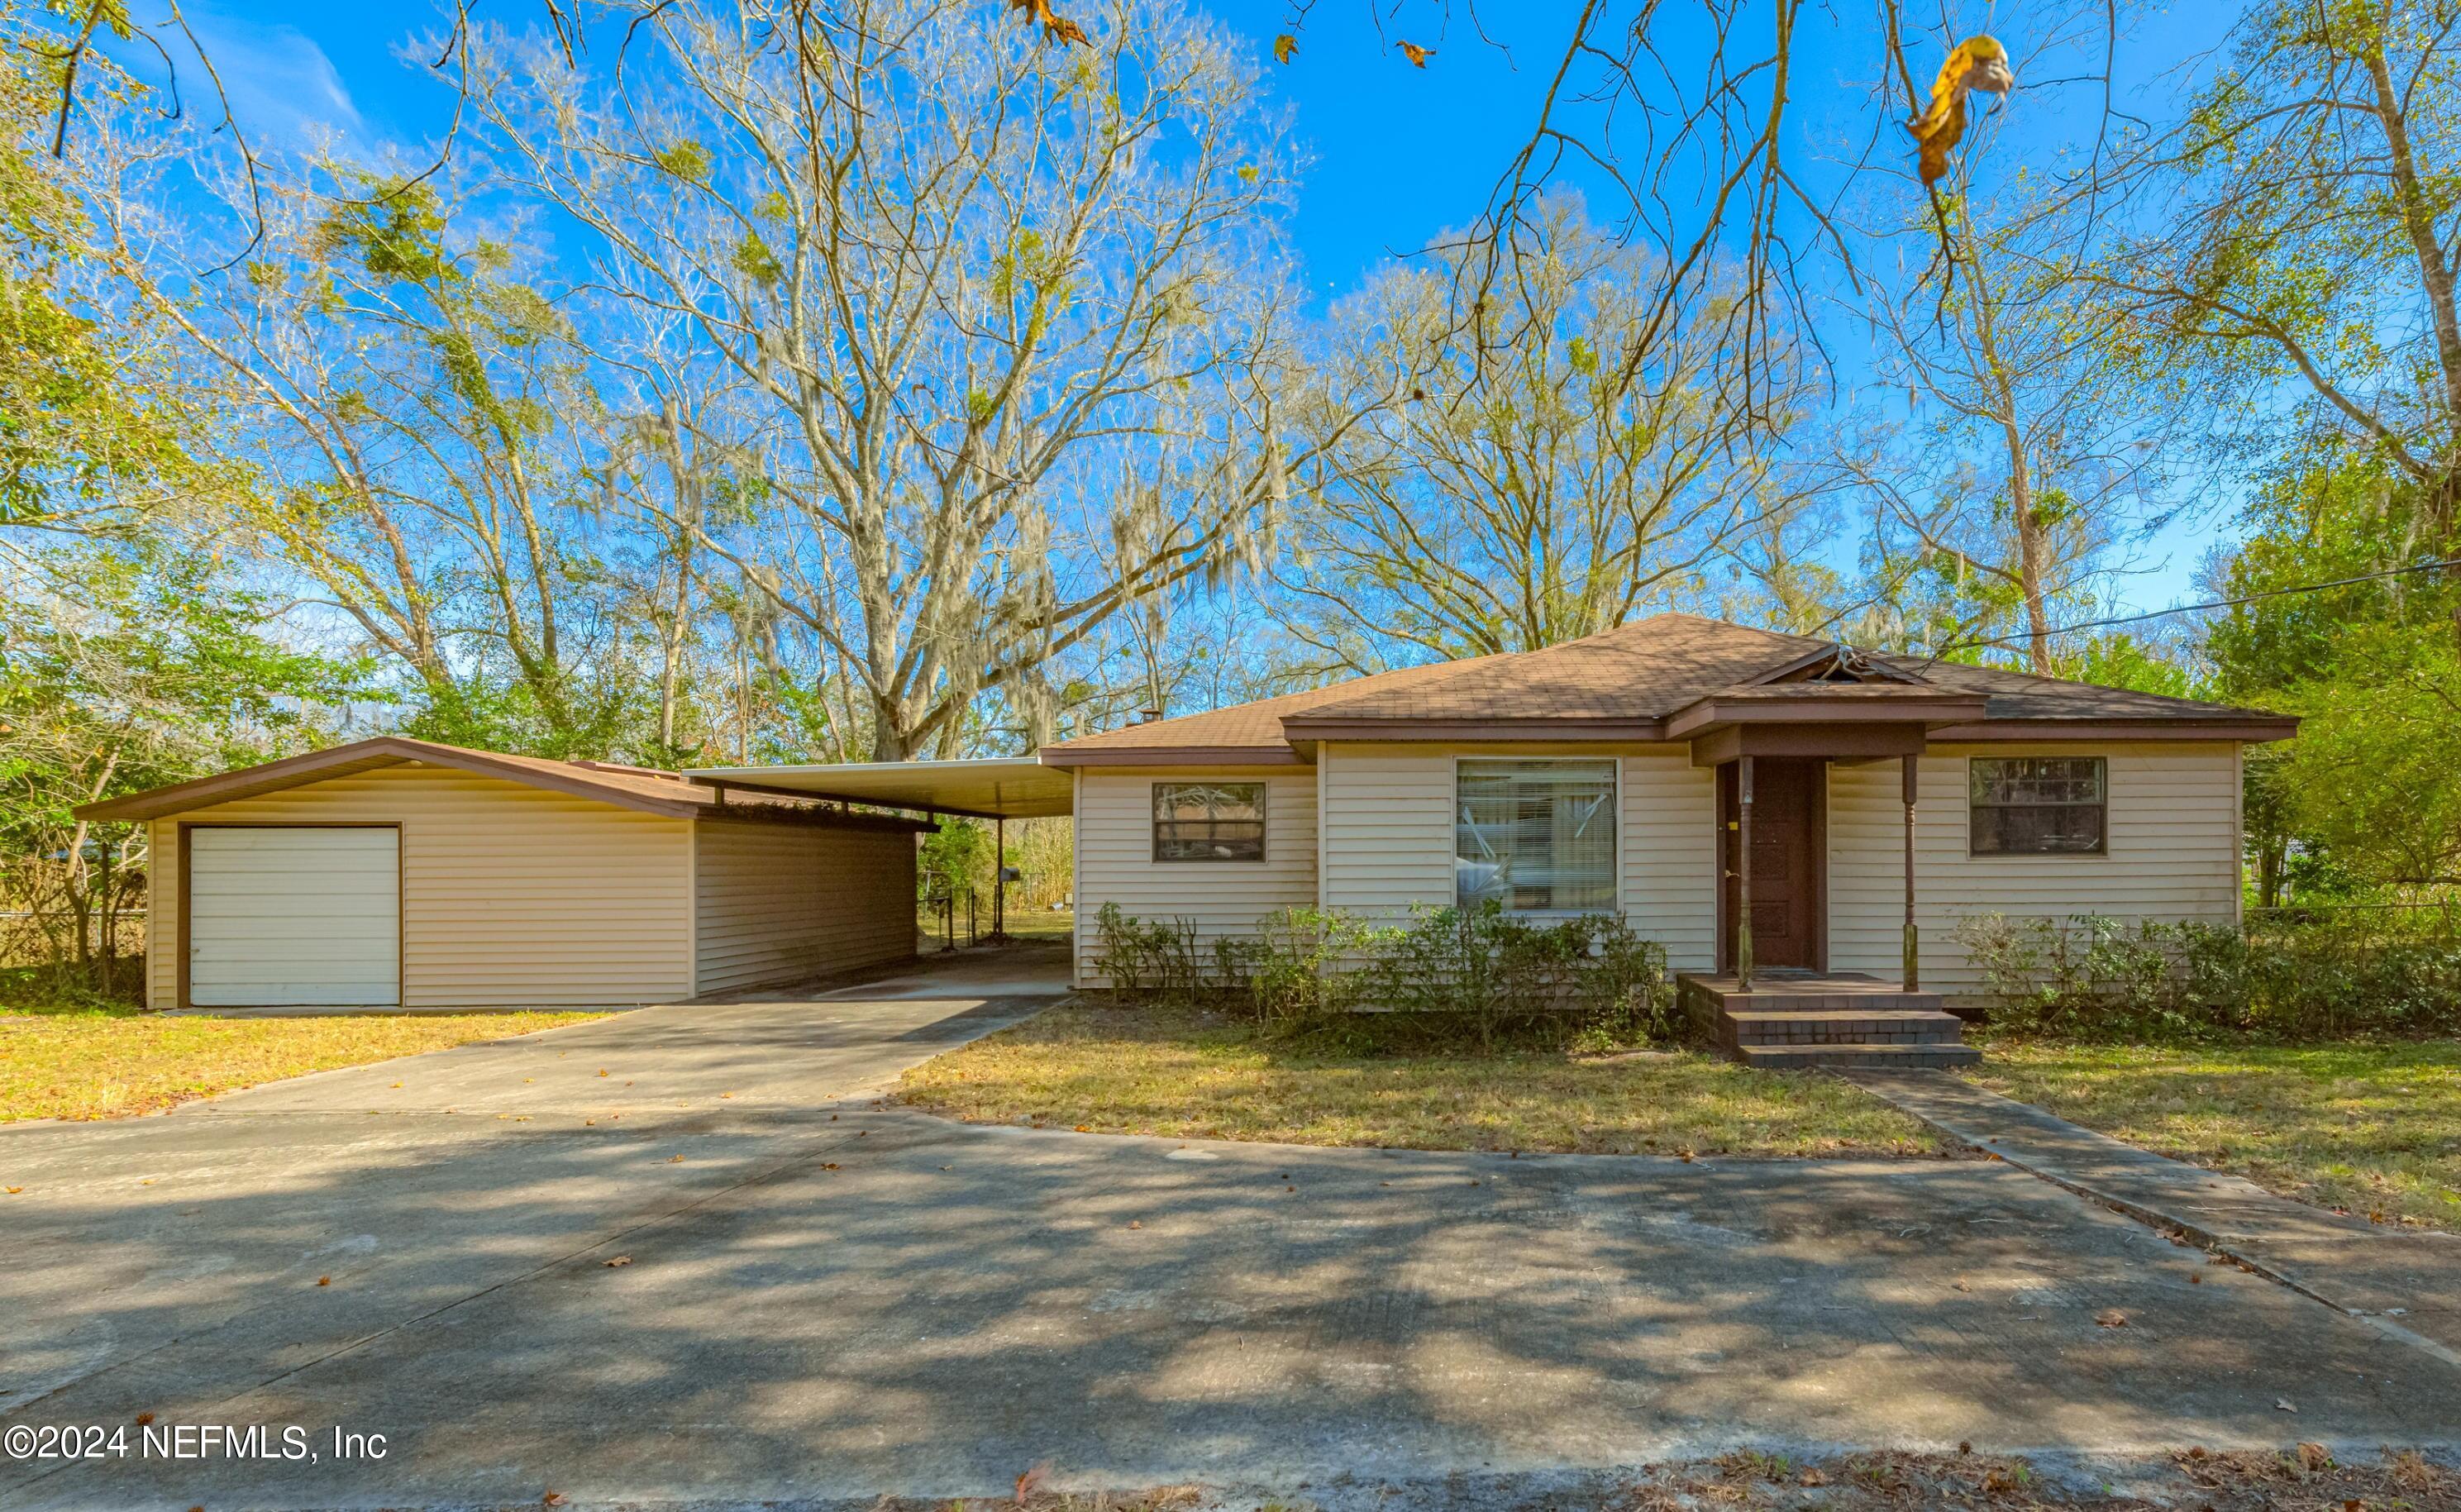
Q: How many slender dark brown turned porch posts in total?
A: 2